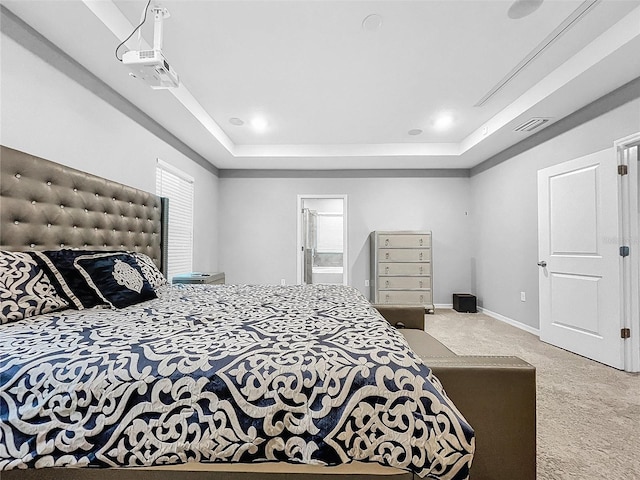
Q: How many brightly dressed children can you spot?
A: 0